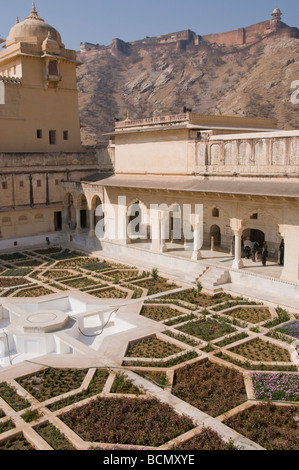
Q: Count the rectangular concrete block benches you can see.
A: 0